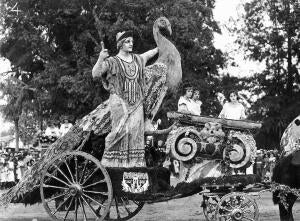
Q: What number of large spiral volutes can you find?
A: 2